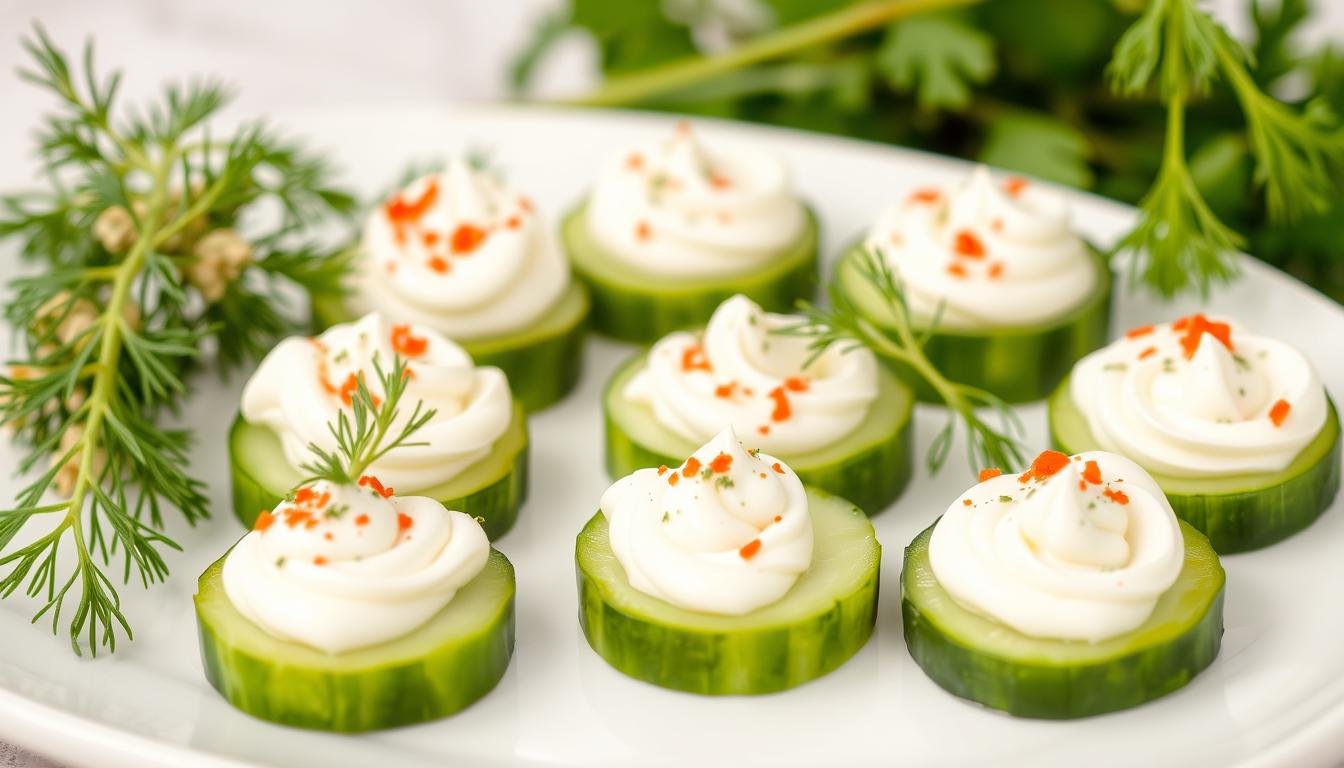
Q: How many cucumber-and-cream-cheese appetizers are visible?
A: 9